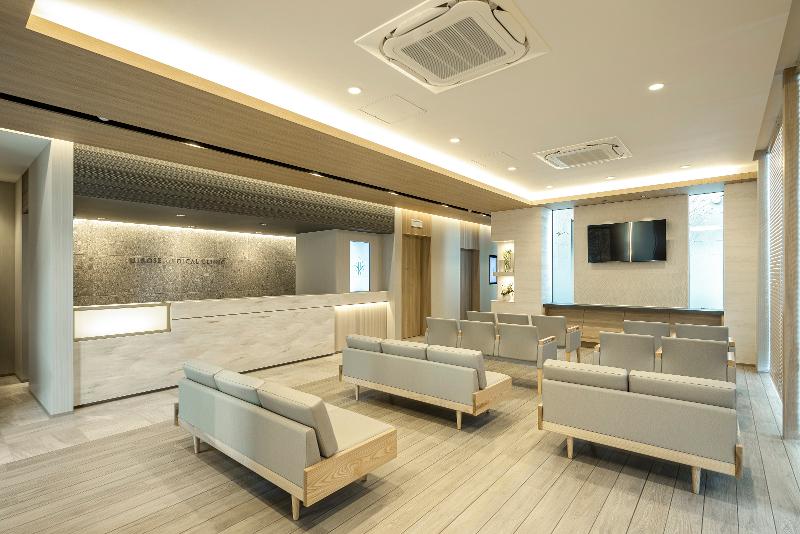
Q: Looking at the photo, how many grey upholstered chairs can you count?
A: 10